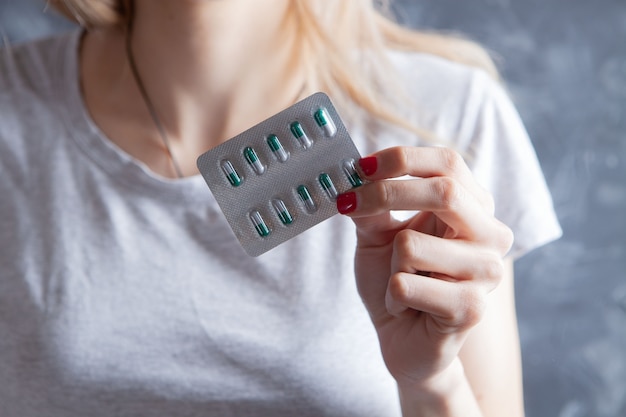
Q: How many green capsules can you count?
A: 10